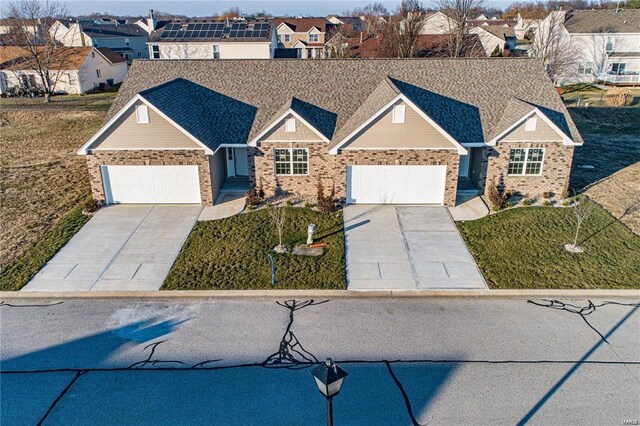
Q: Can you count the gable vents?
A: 4